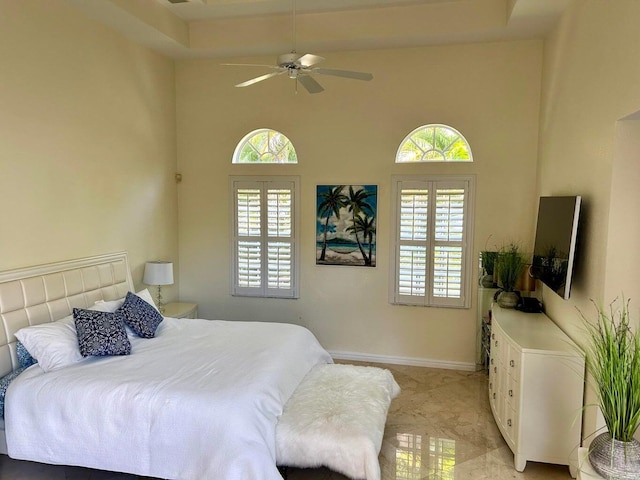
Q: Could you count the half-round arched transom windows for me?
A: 2